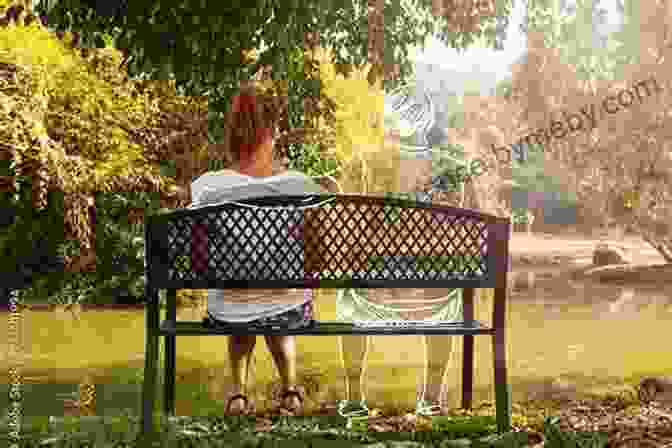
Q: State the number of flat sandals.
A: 2